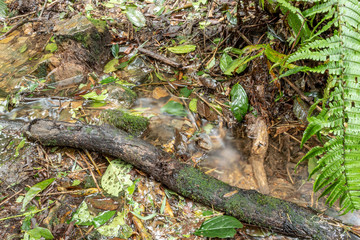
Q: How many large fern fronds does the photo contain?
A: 1